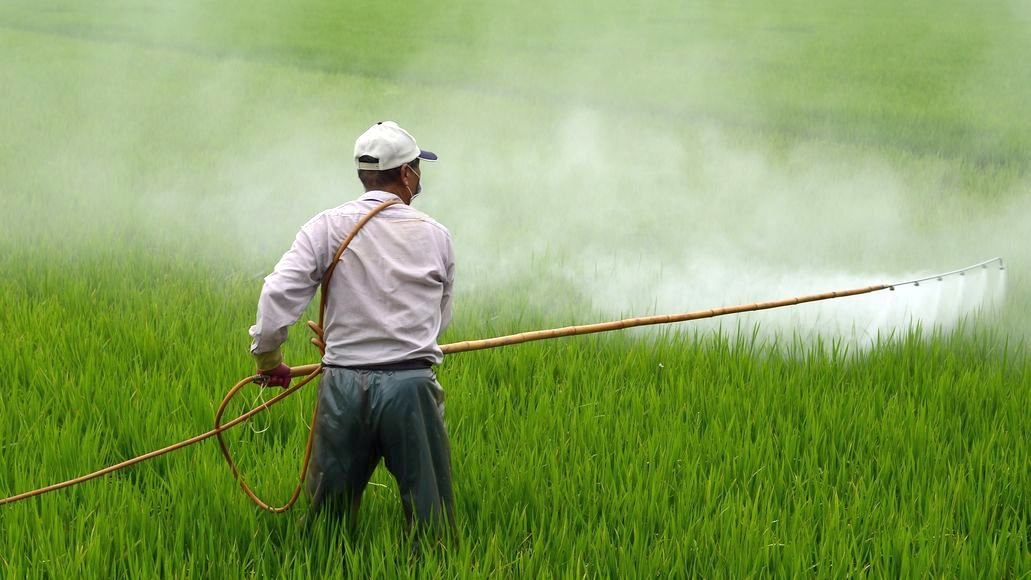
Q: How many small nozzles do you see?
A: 6